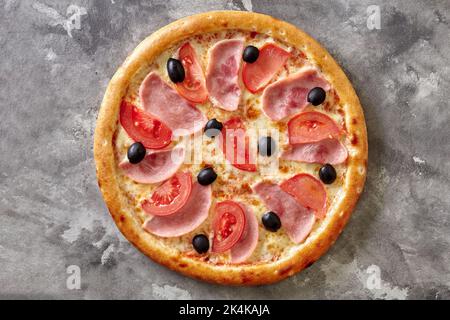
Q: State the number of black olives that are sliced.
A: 0